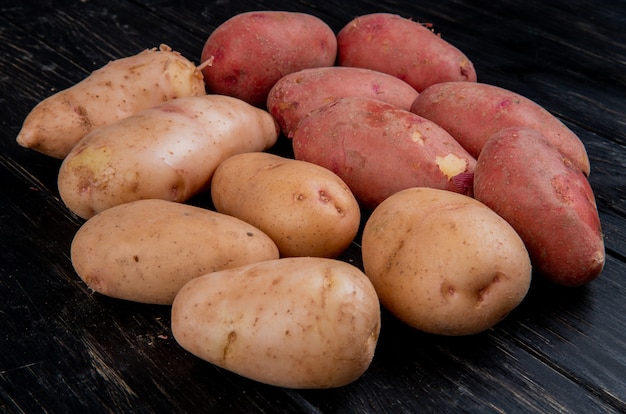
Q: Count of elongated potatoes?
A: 11